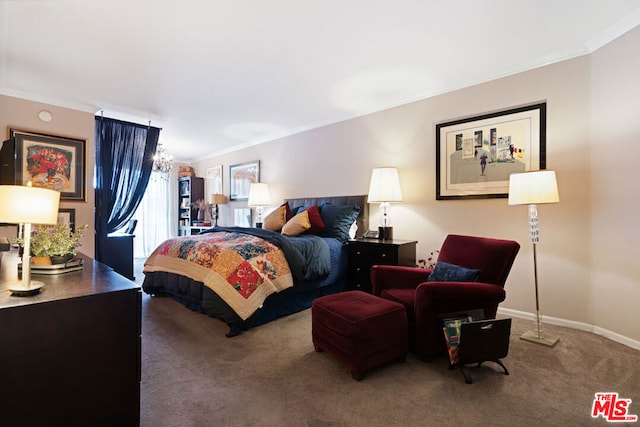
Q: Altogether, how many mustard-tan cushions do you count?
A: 2